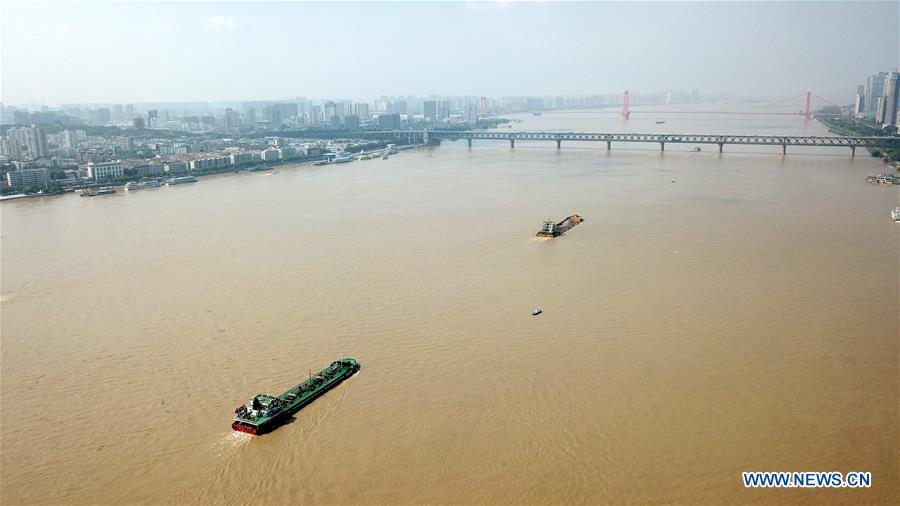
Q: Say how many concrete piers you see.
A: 8